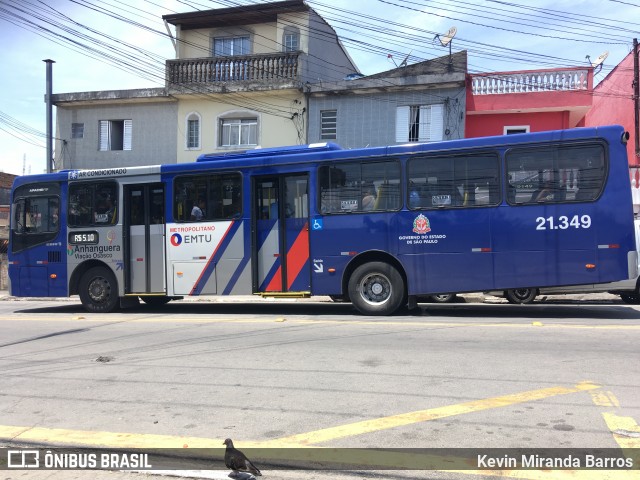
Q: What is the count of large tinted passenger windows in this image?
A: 5